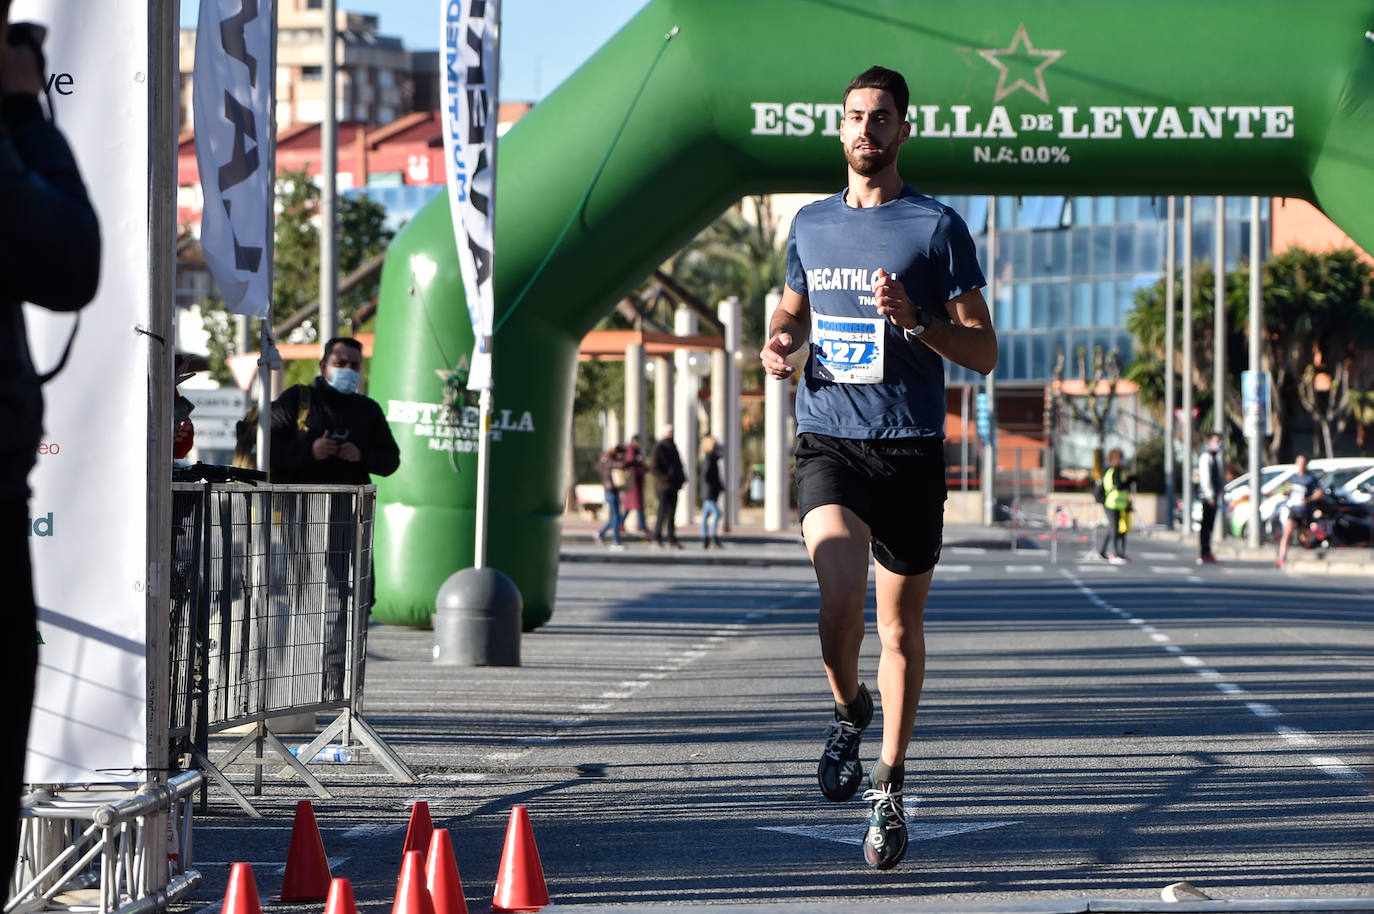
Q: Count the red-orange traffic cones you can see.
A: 7